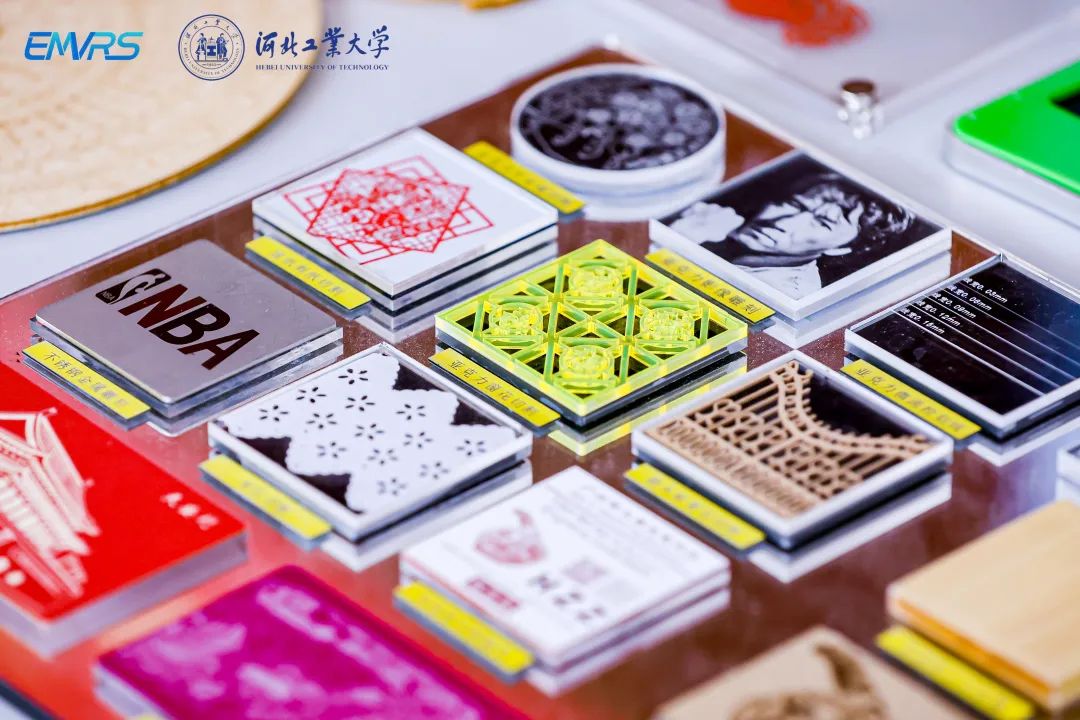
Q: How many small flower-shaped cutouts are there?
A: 13